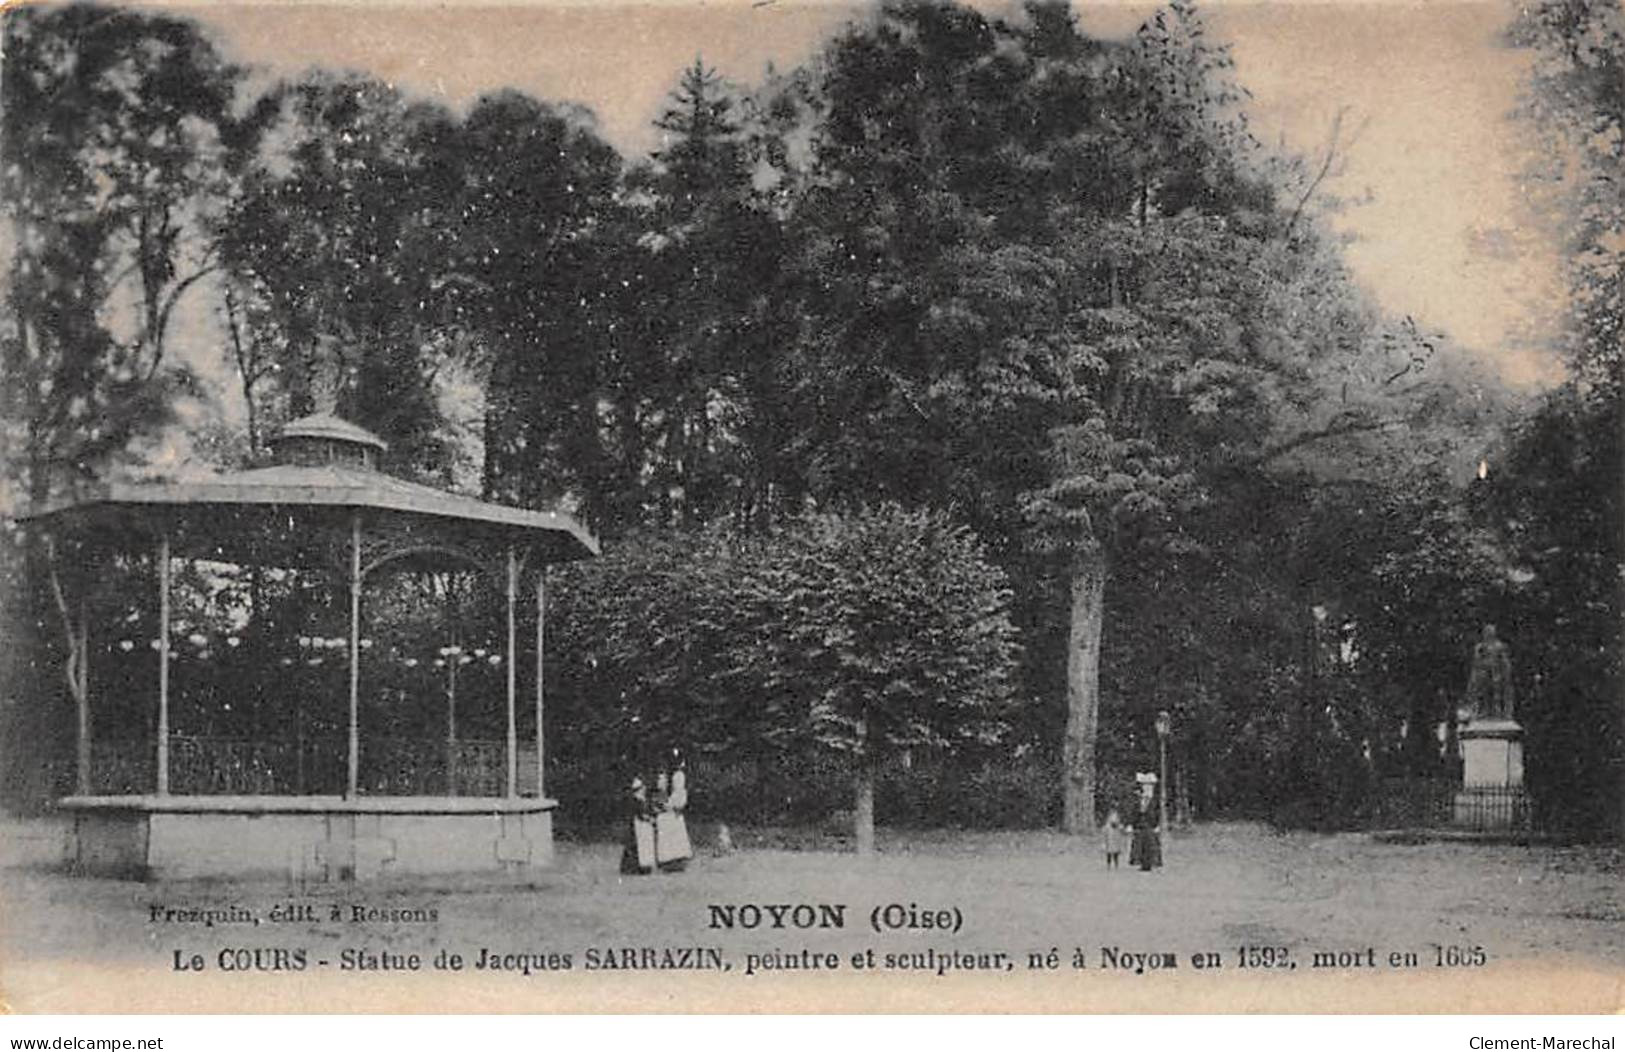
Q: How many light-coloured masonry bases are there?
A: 2